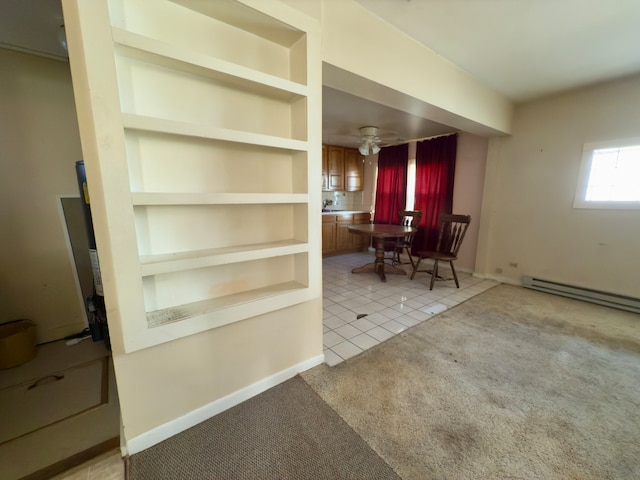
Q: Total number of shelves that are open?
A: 5